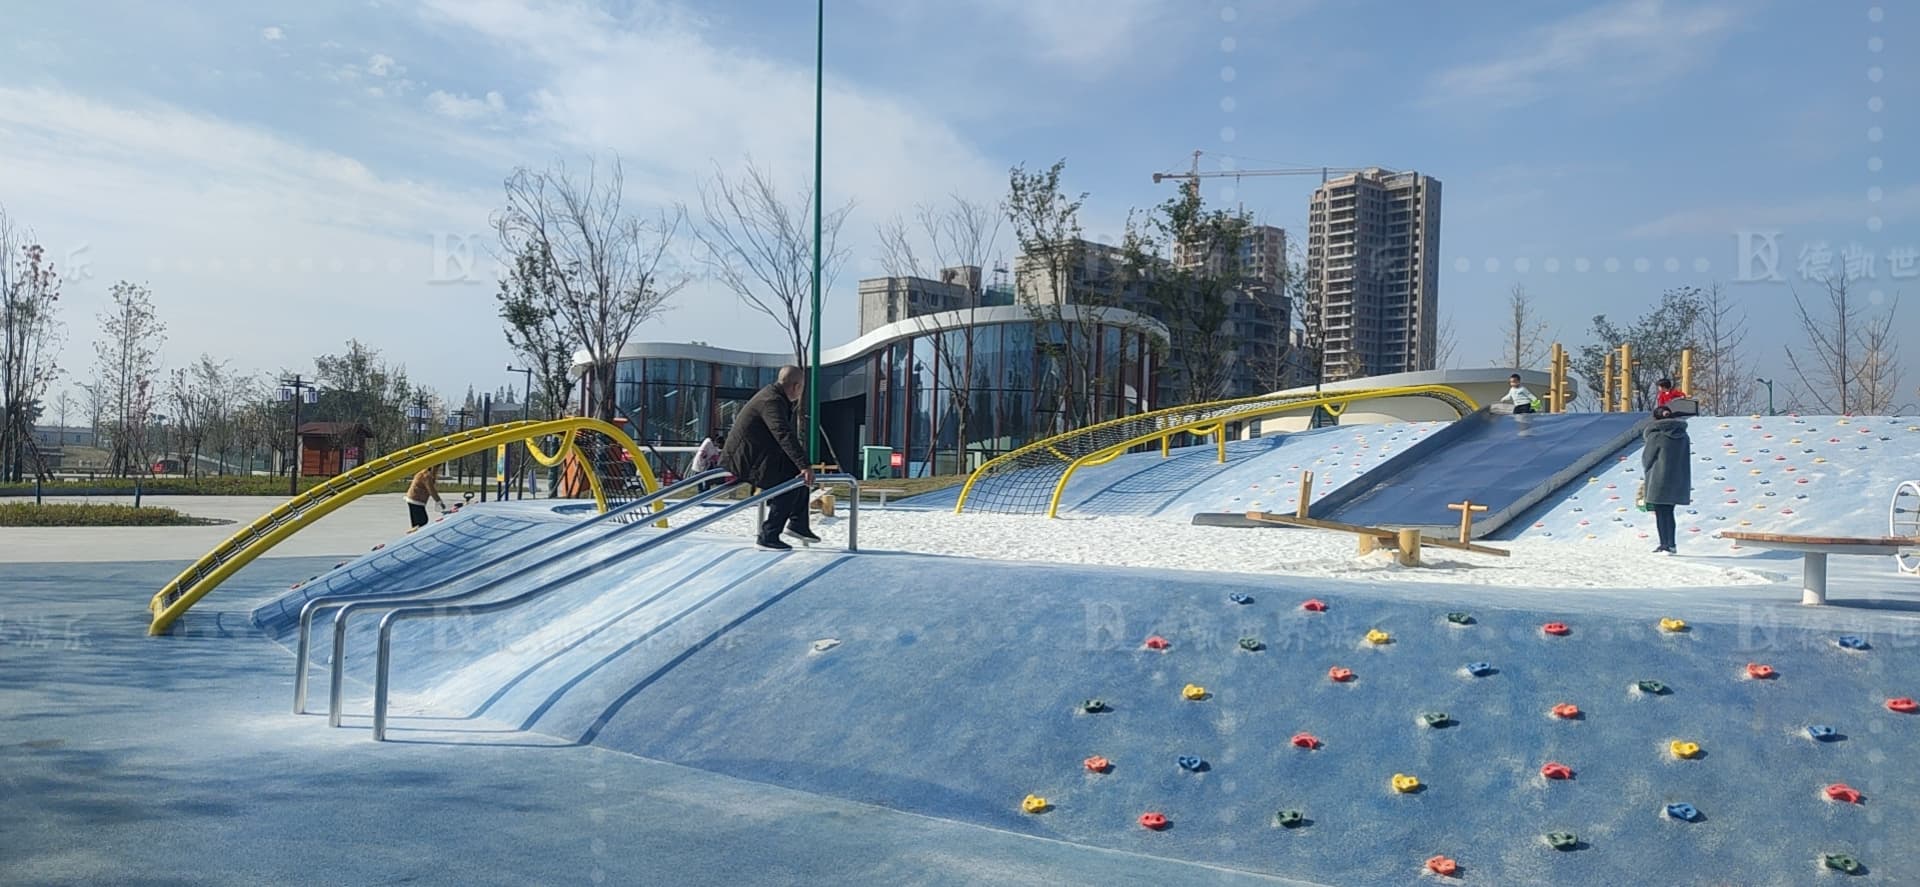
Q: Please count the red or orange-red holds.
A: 13